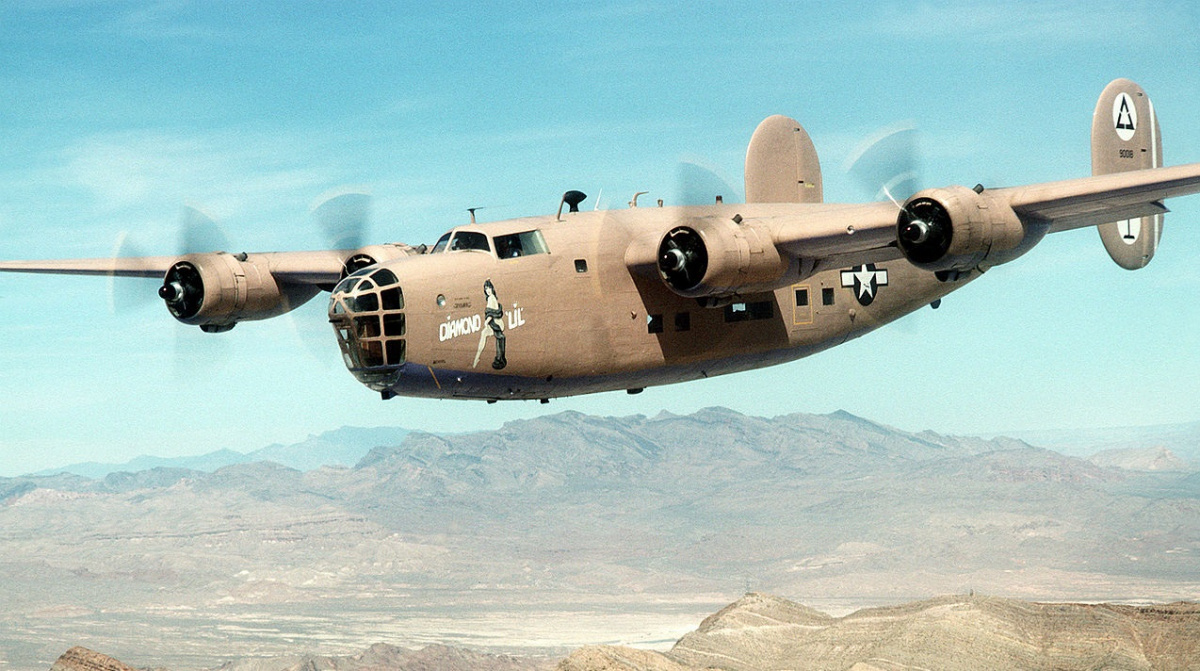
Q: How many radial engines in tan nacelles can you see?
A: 4